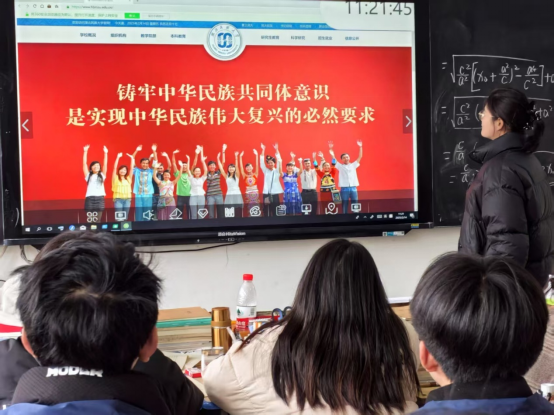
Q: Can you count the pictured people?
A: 15